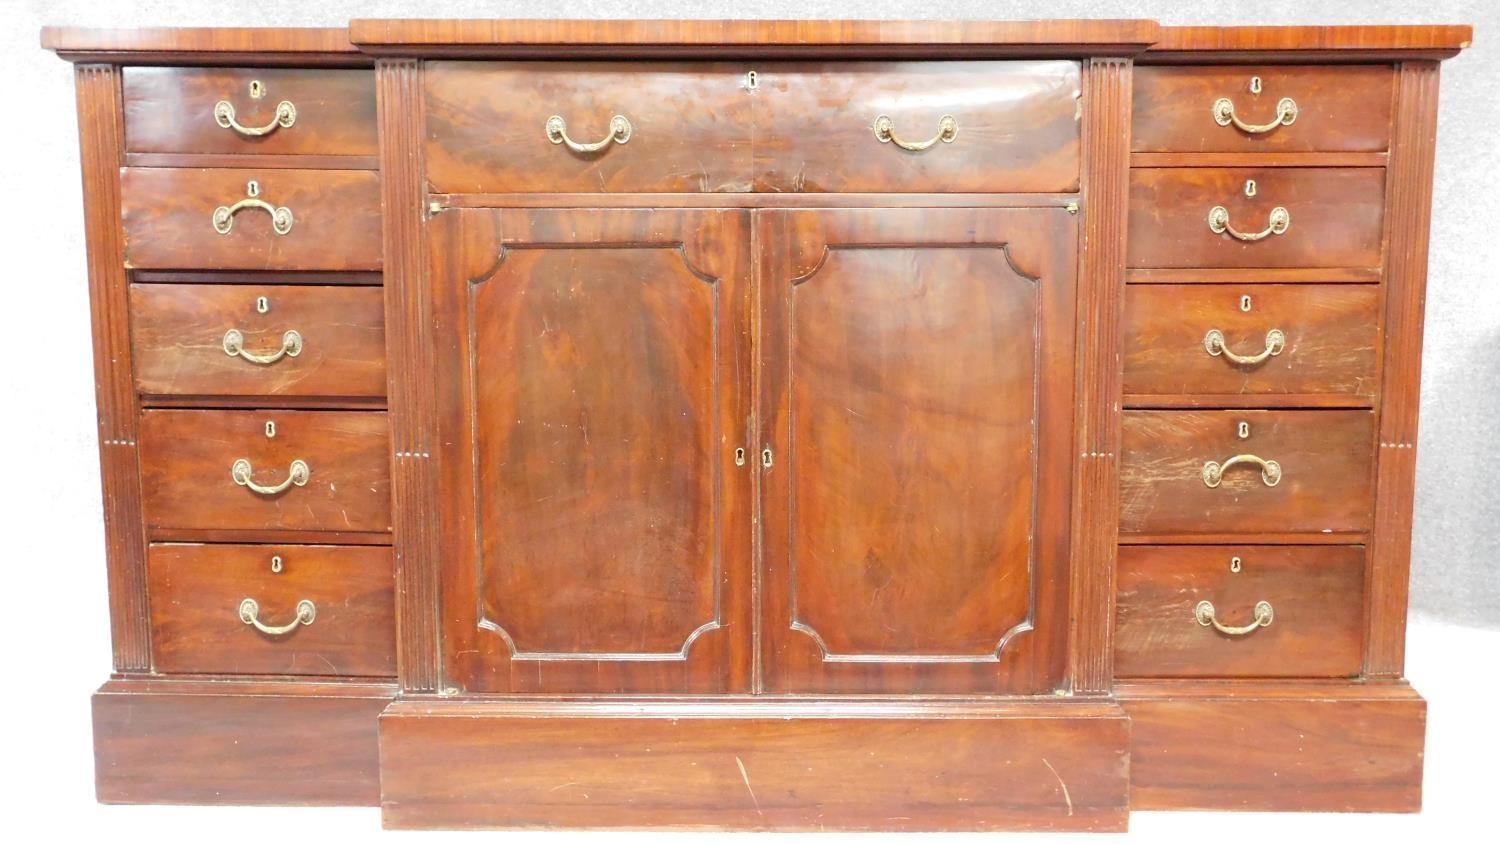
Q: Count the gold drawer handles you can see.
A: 12